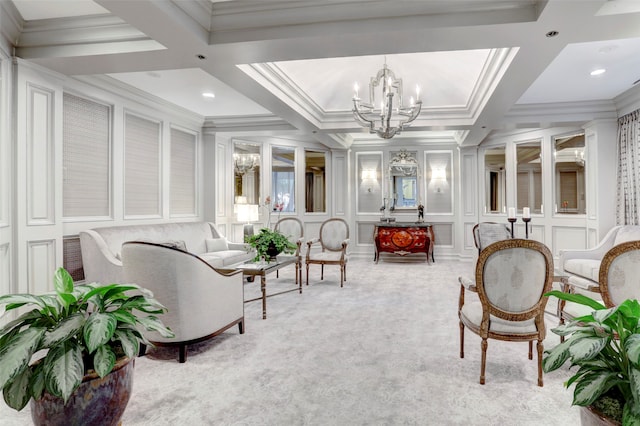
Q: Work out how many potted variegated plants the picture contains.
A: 2